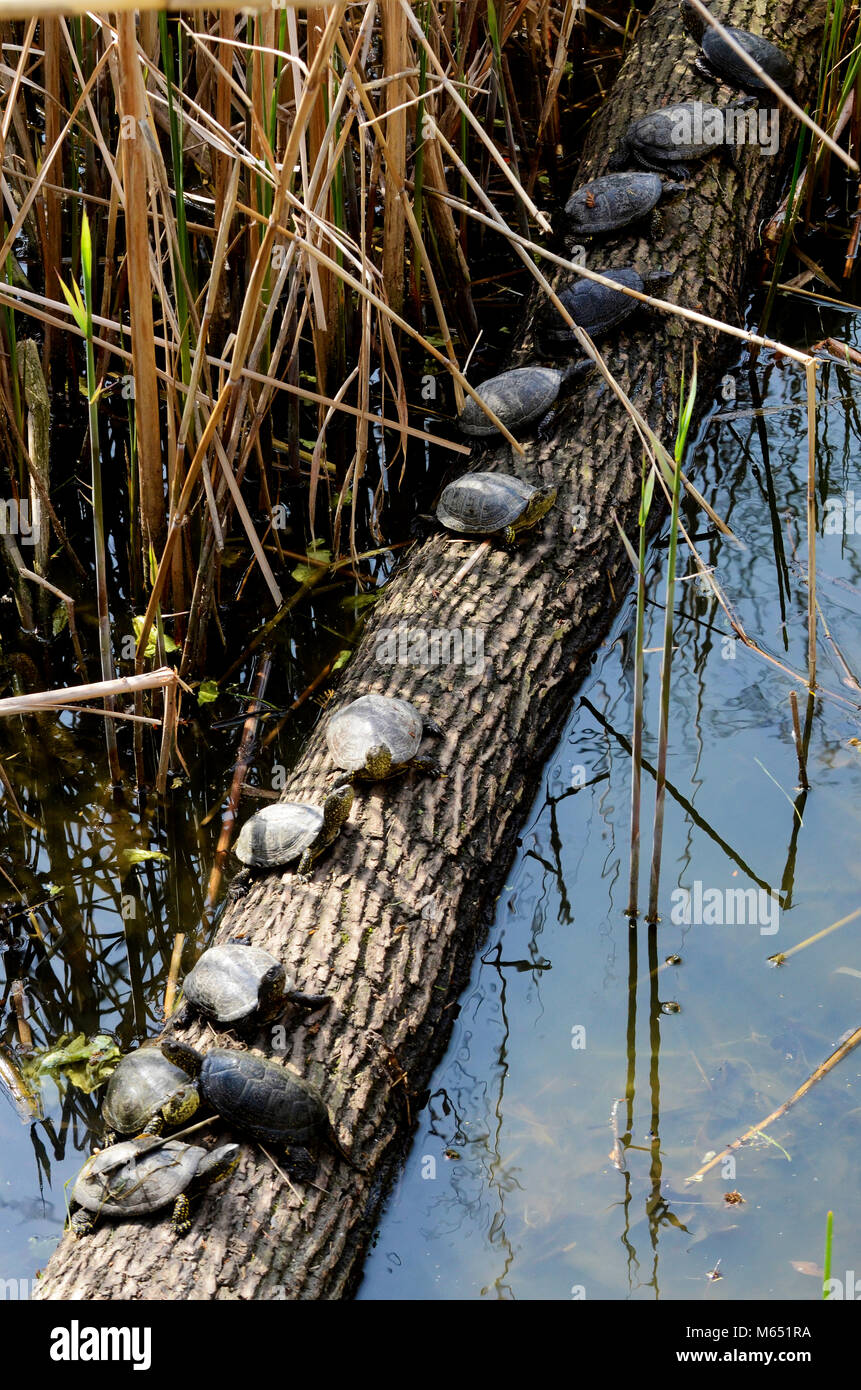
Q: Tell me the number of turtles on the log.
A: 12